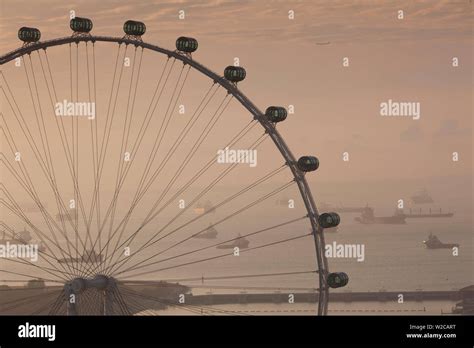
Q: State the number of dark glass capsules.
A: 9